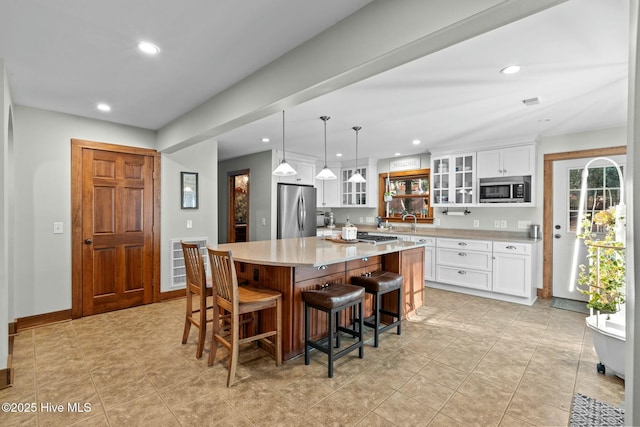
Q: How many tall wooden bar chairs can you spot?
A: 2